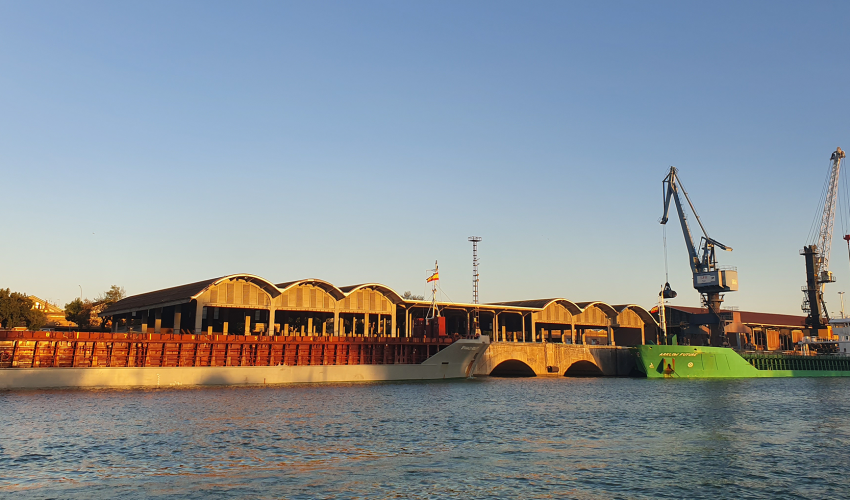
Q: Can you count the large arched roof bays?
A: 6